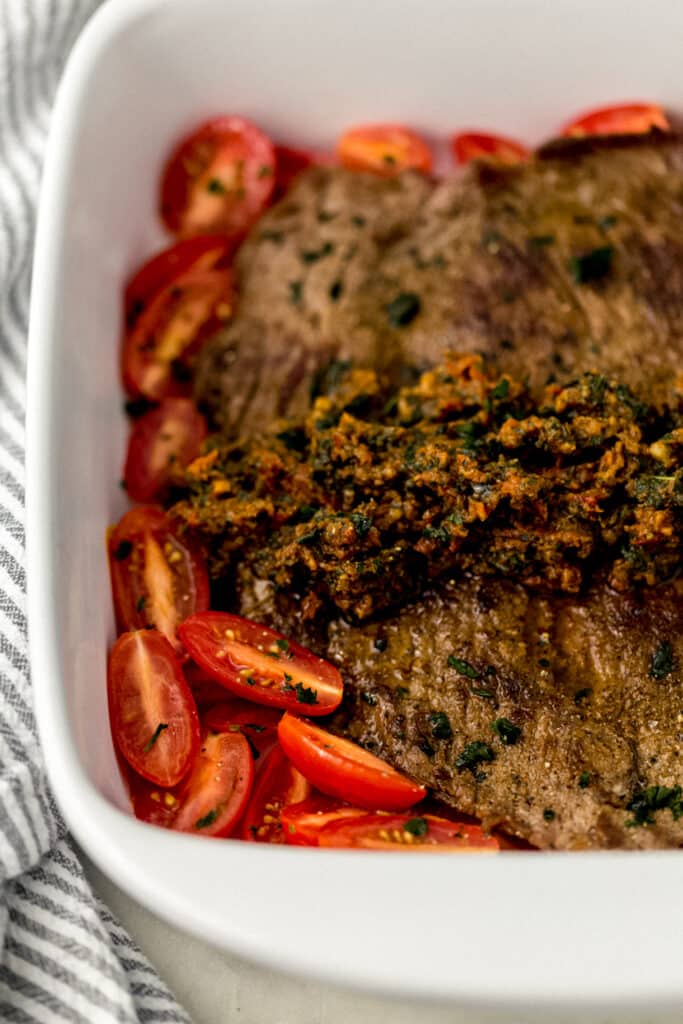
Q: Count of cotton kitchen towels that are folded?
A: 1